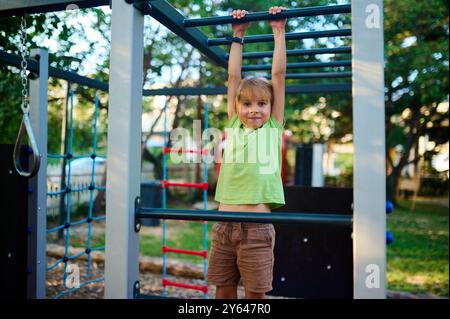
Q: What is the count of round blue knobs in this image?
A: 2